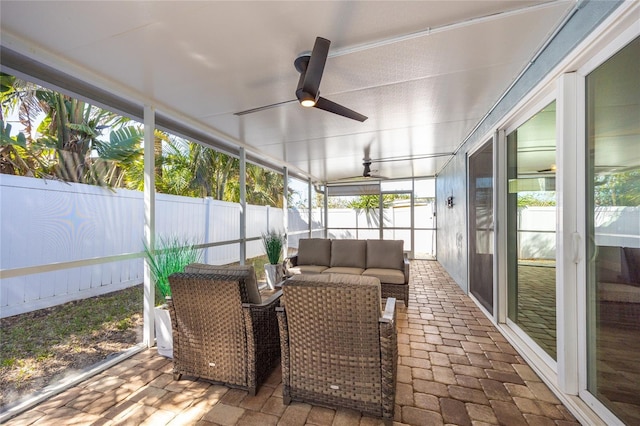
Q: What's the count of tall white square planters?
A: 2